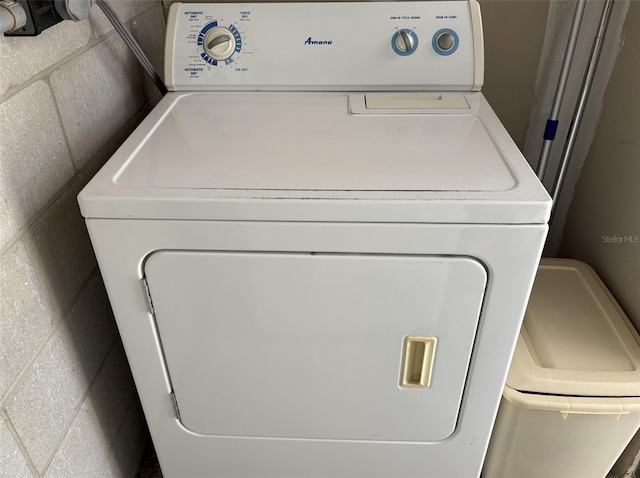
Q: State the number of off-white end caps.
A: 2